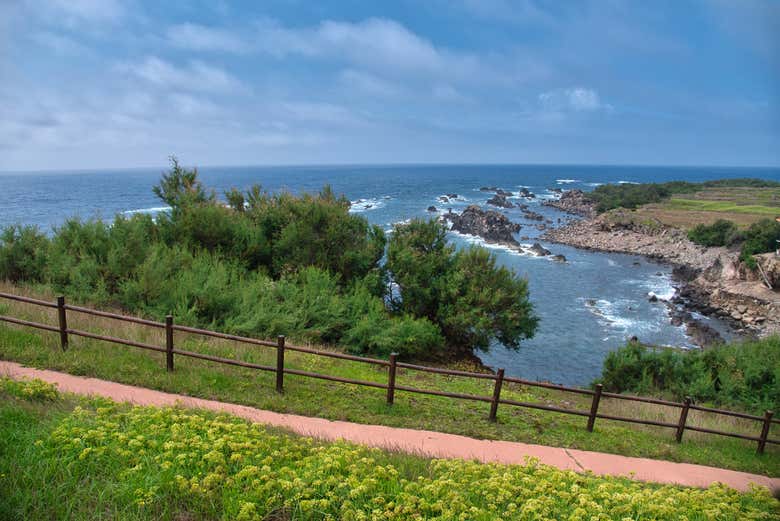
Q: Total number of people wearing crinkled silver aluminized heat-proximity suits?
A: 0